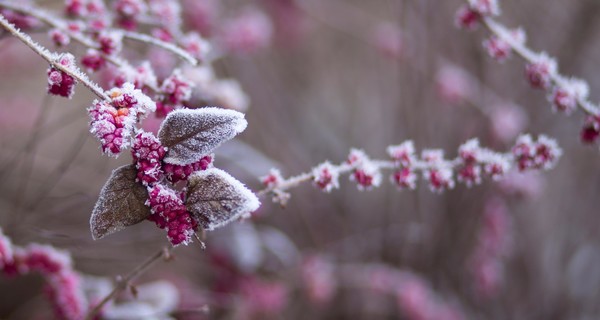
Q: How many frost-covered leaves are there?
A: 3